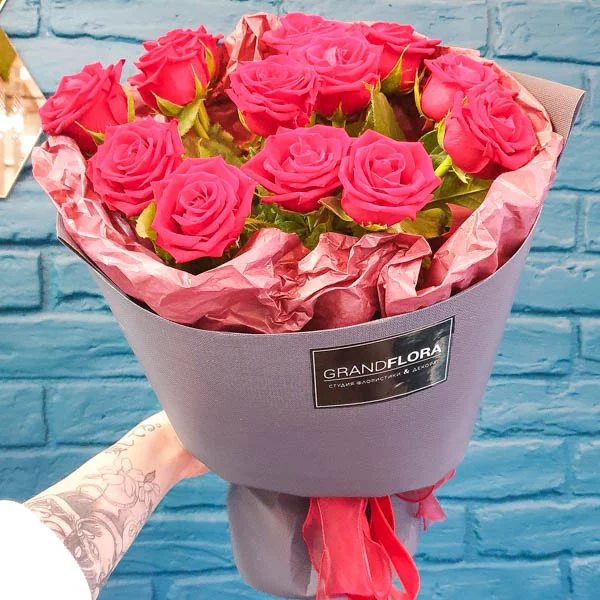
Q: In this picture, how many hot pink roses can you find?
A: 12